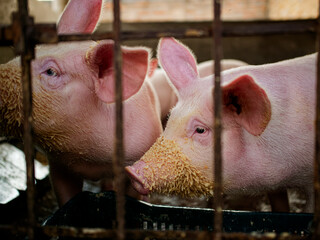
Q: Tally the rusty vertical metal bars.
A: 4